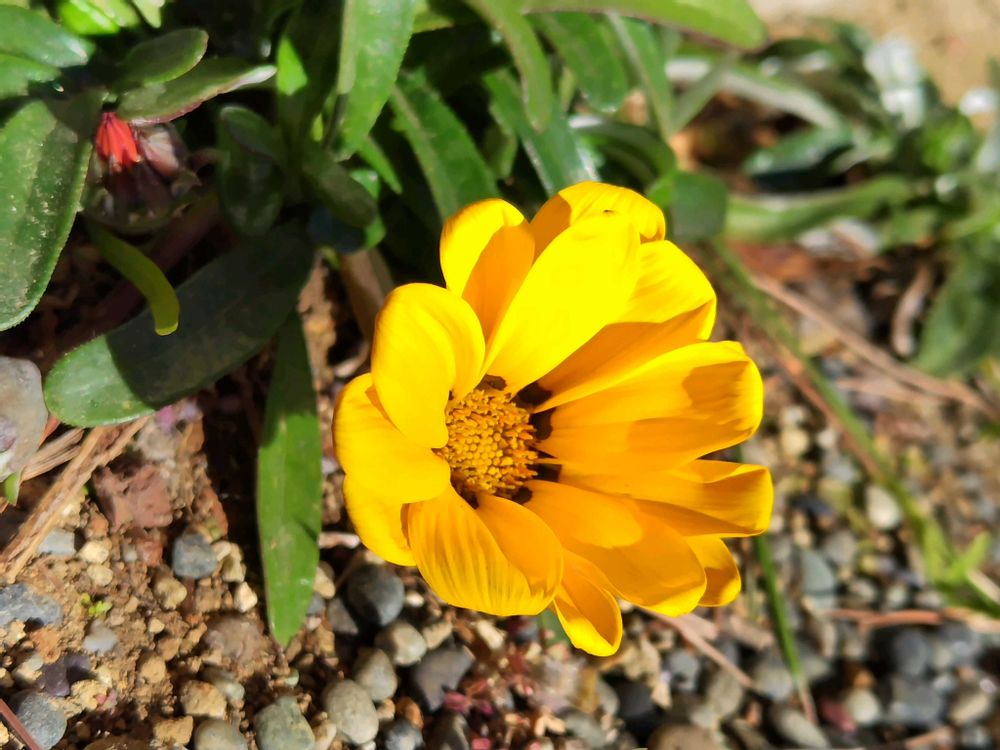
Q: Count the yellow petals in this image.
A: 13